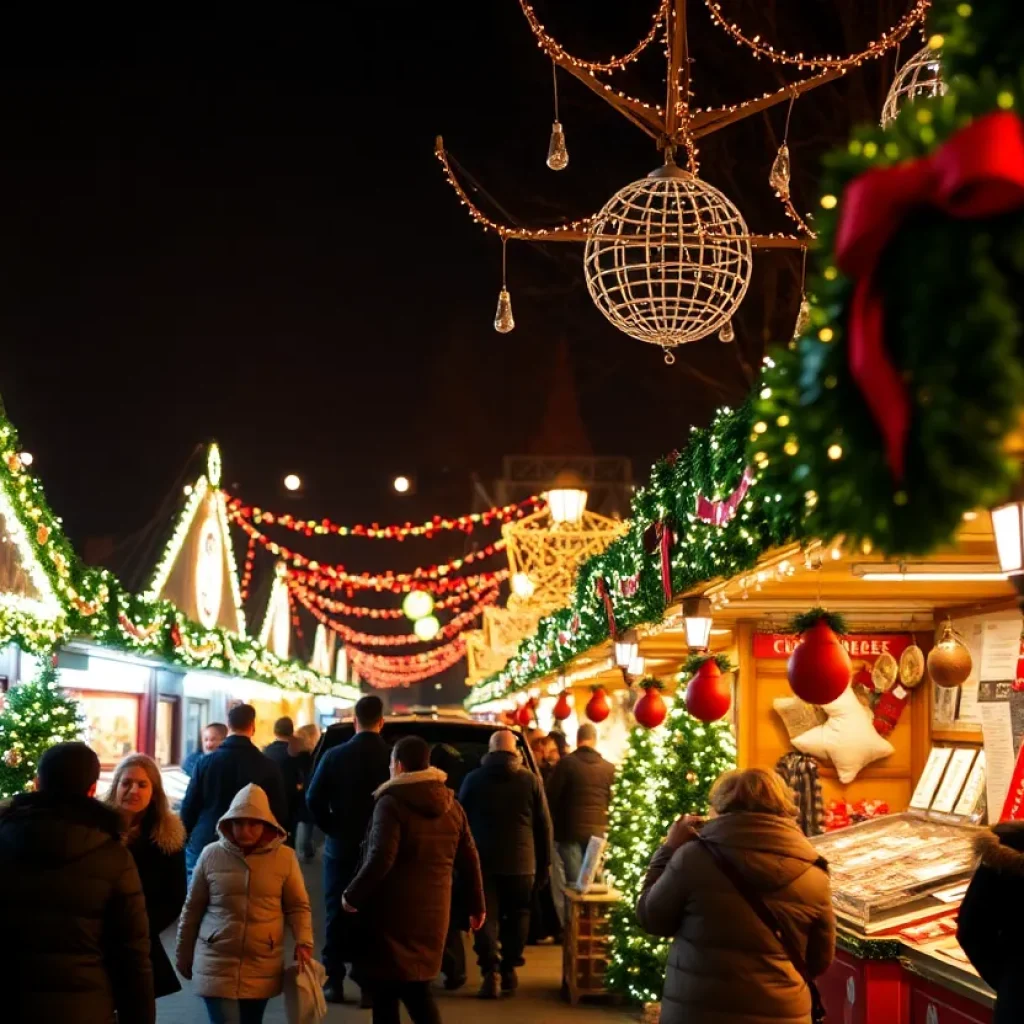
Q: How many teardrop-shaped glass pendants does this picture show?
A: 5